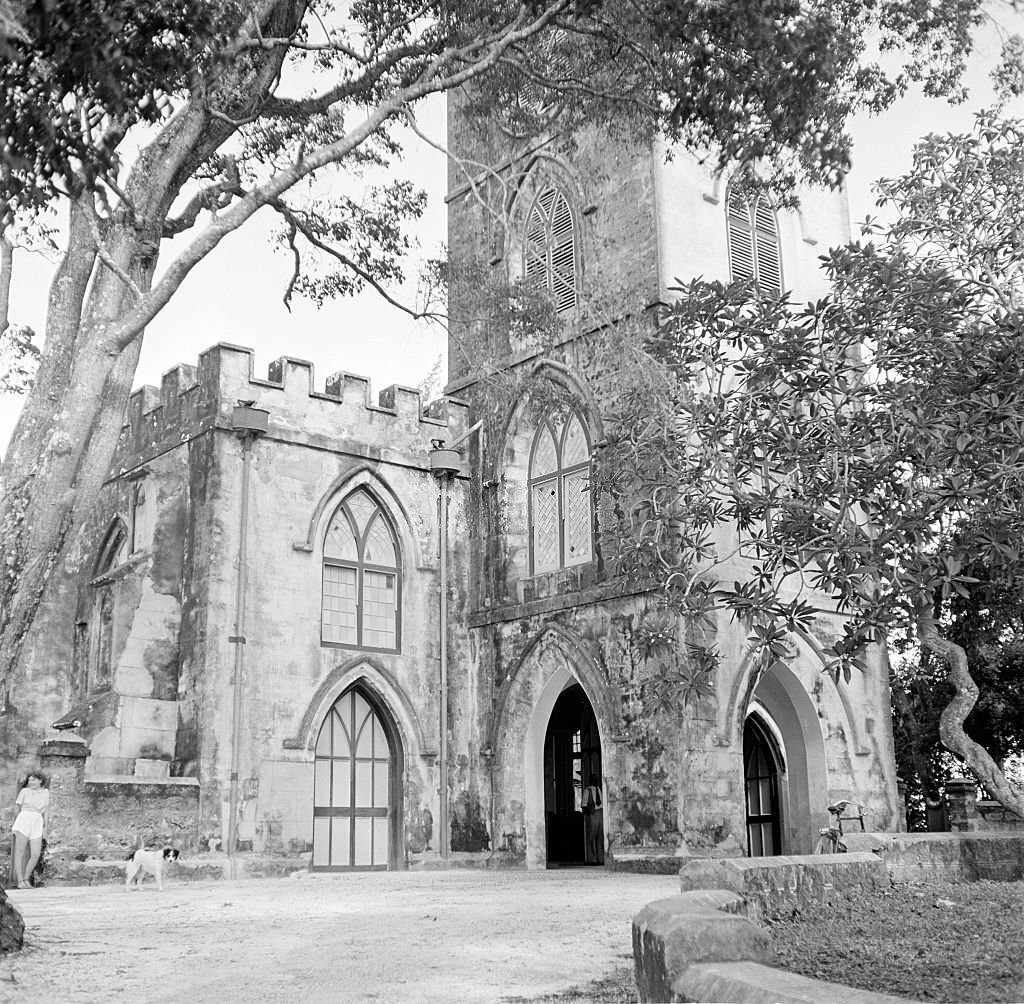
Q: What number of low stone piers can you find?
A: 2